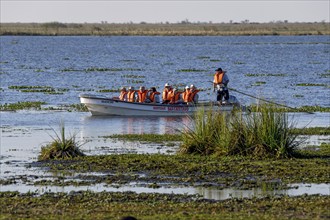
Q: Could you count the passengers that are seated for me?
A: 8